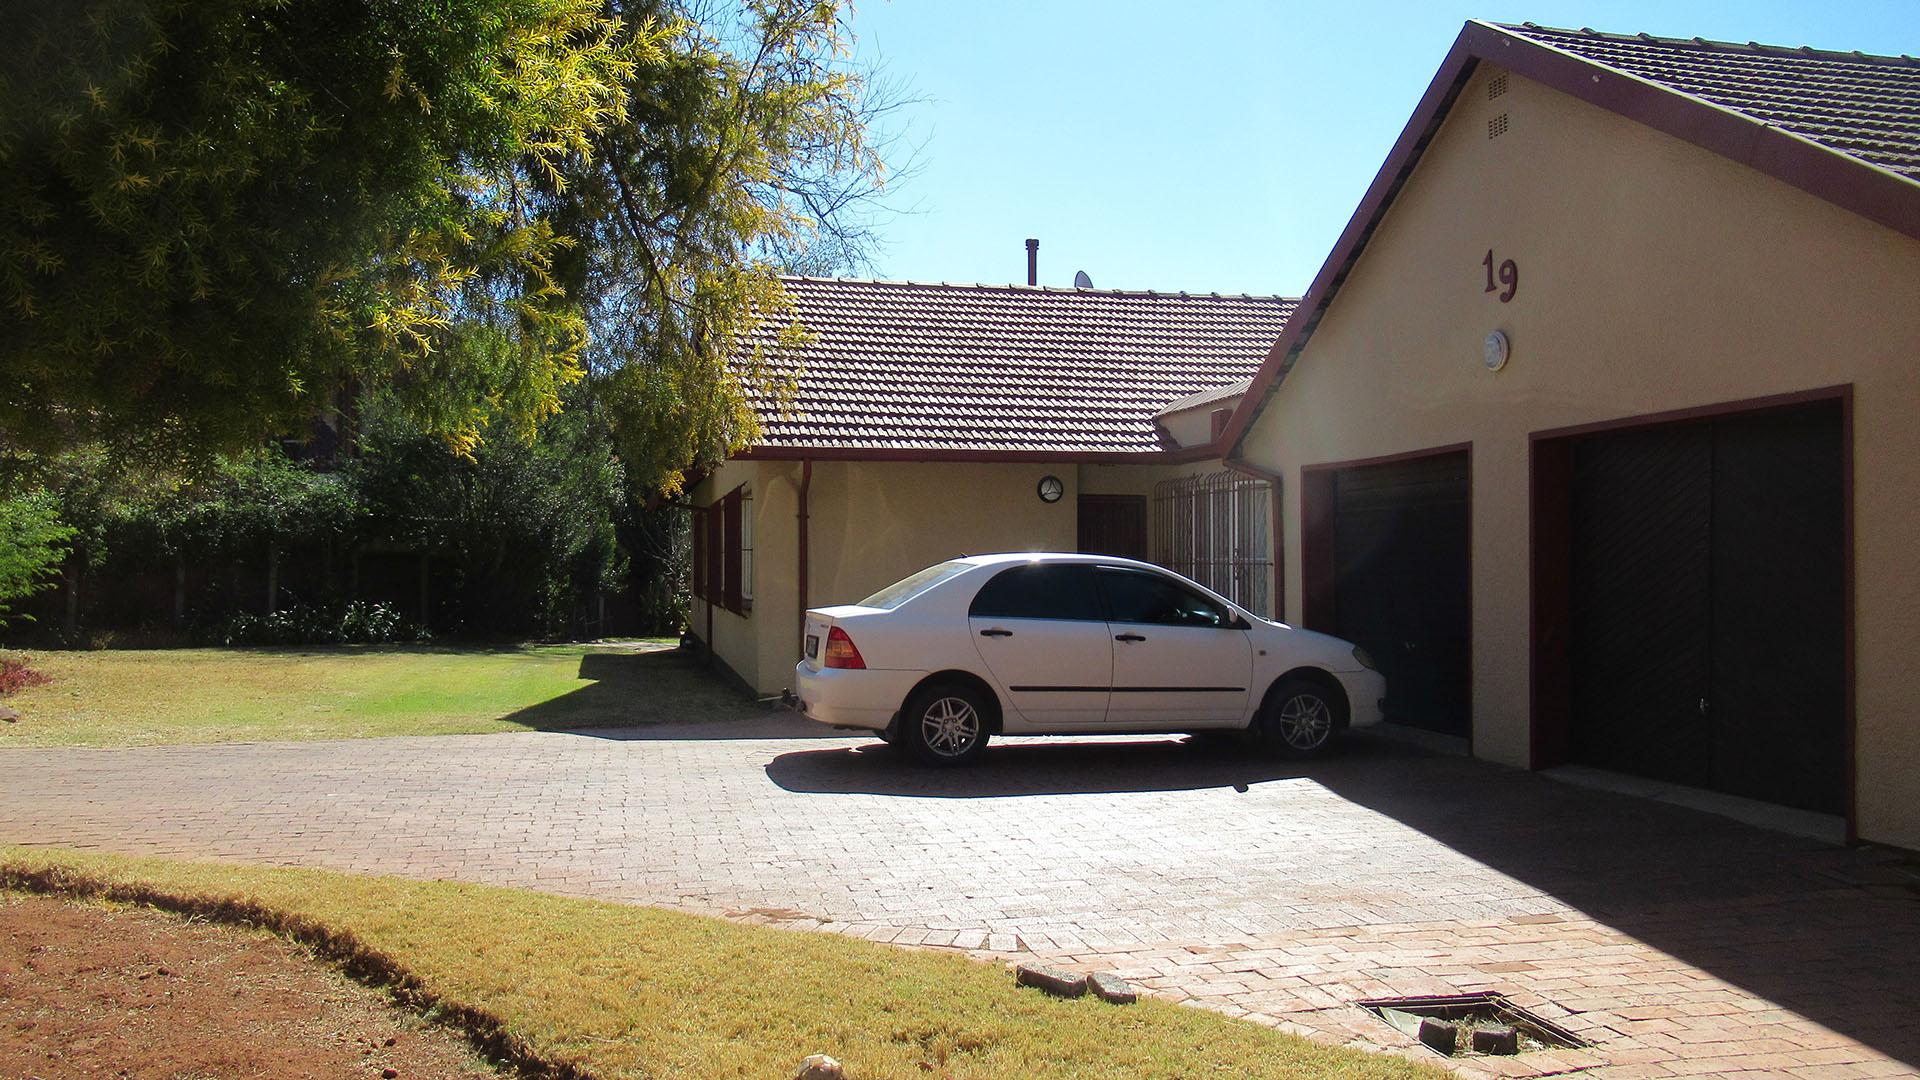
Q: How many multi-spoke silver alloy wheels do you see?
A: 2